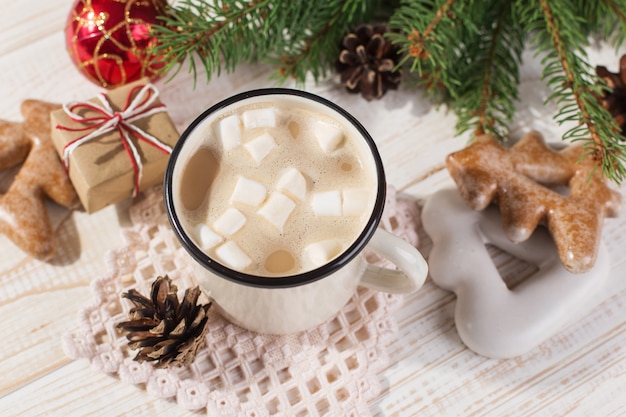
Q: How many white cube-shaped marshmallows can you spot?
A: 13